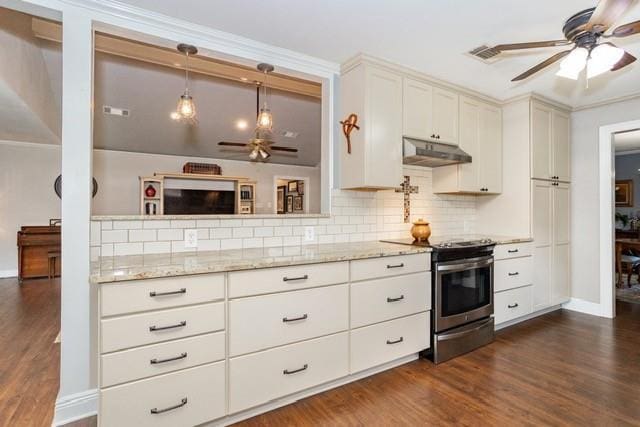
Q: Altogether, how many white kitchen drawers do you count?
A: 13